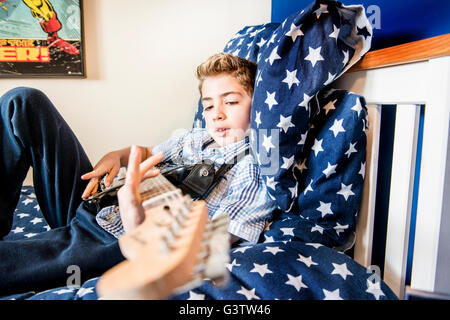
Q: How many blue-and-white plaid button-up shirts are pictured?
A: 1